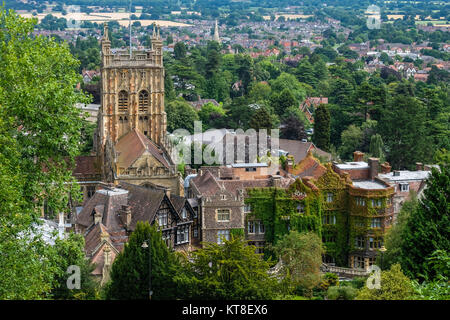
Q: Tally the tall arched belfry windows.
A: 2